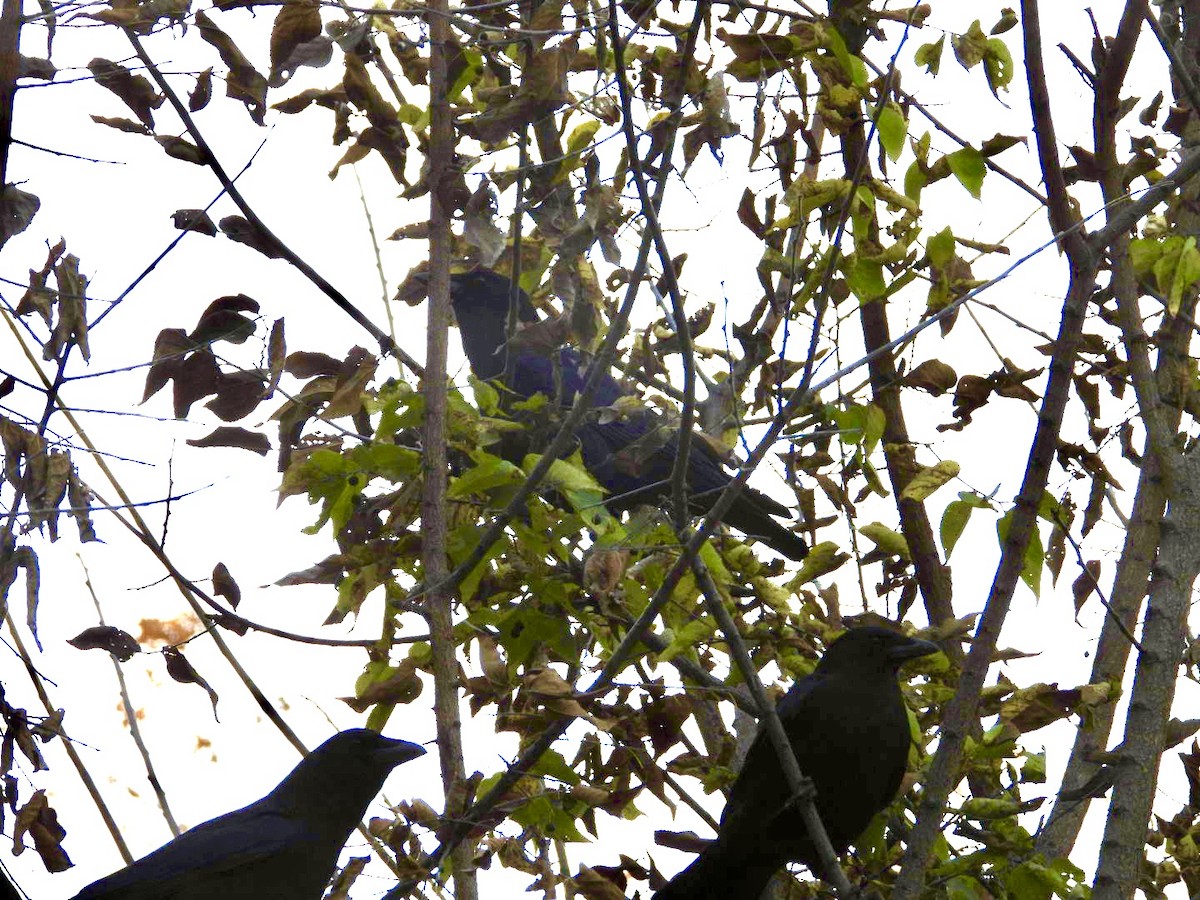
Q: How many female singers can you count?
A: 0